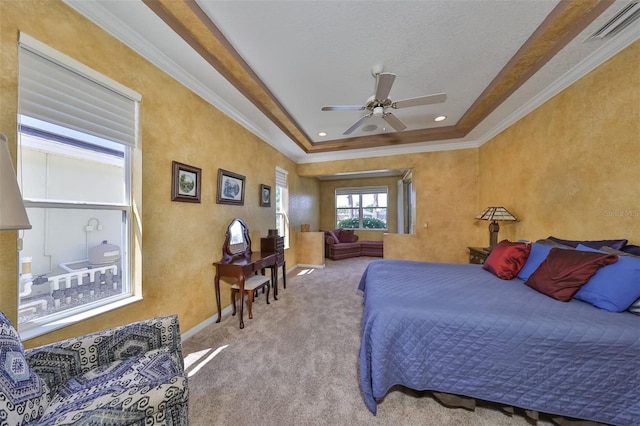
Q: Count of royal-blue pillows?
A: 2